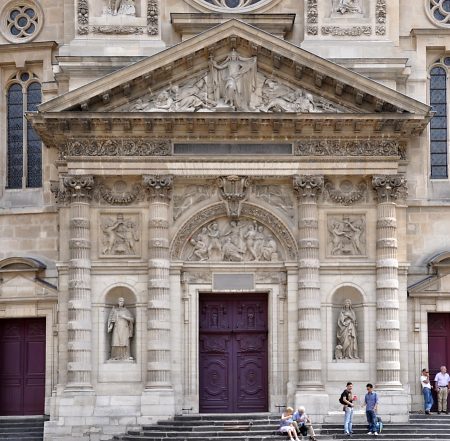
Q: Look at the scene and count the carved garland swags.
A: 2